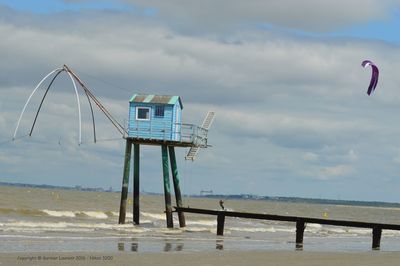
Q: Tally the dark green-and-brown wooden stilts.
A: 4